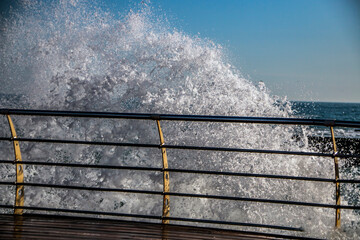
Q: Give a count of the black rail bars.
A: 5